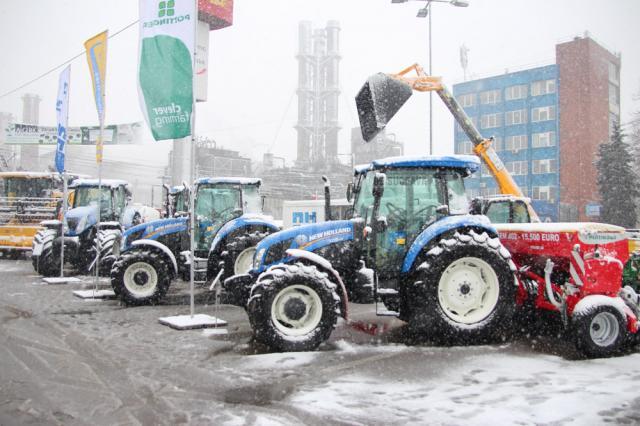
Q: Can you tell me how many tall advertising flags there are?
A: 3